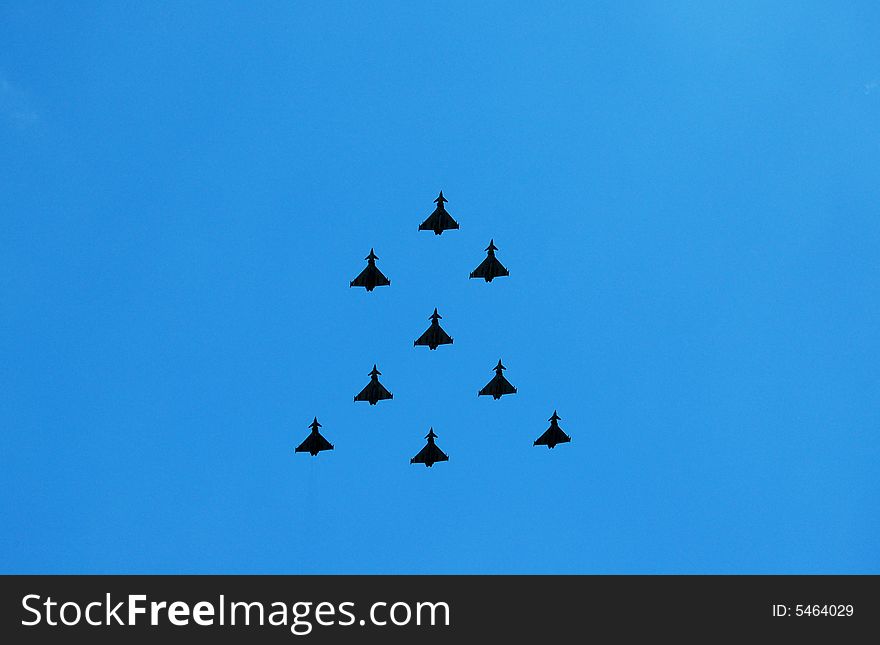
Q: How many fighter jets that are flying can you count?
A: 9